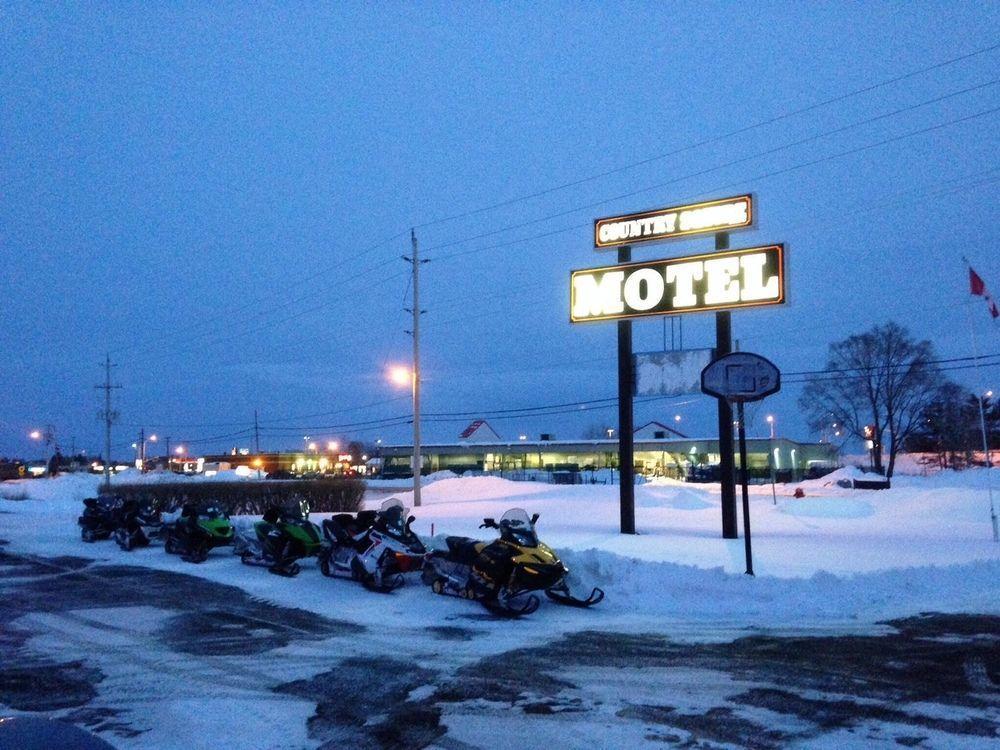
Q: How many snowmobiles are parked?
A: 6